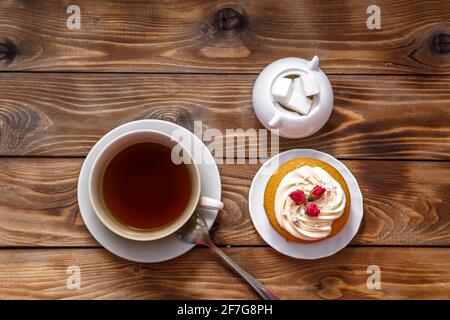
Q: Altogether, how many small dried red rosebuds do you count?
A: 3